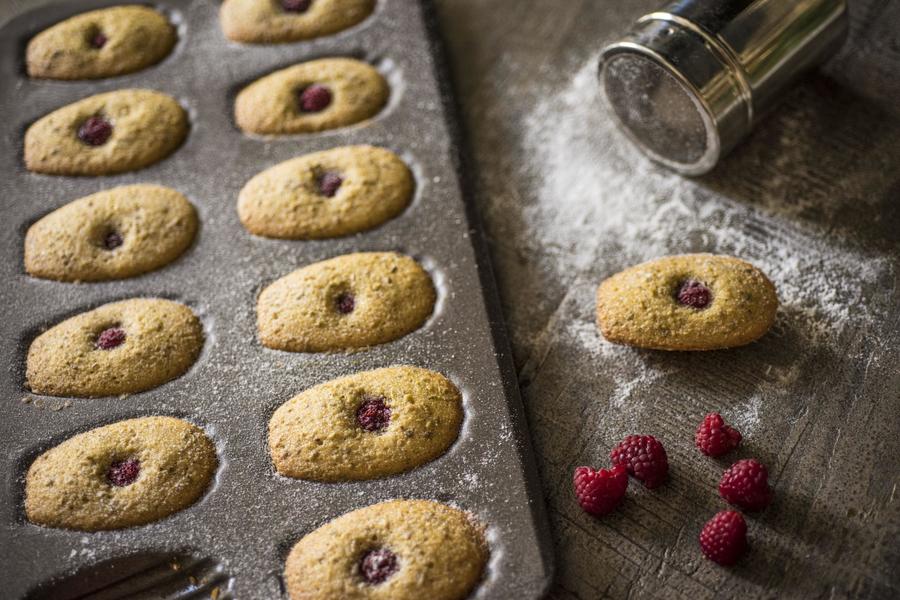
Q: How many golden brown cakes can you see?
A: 12